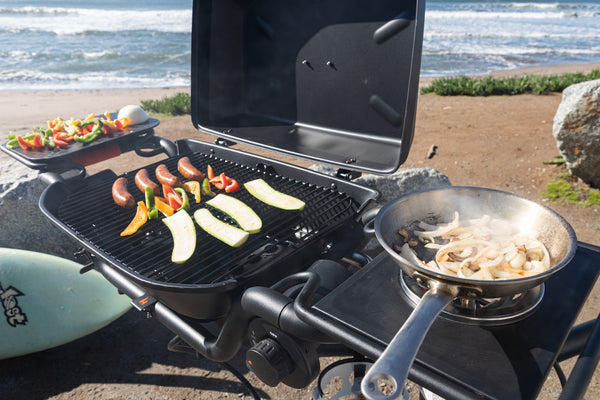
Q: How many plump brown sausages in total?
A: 4